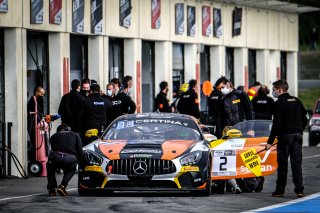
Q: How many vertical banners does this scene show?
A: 12